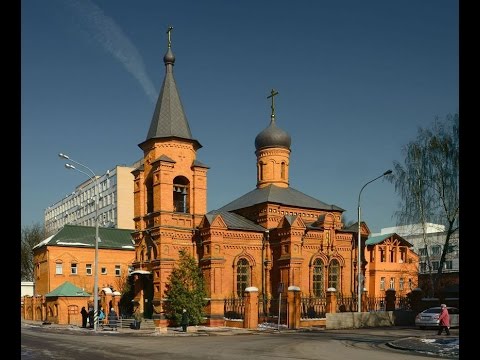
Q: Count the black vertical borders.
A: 2